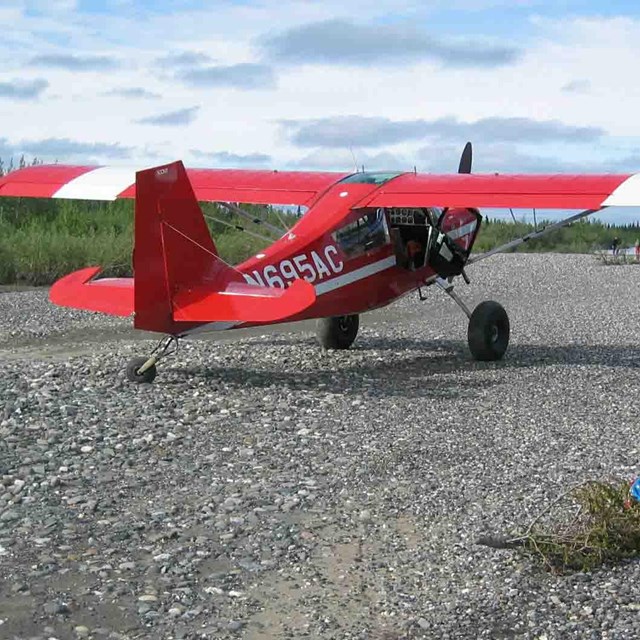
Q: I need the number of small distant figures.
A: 2